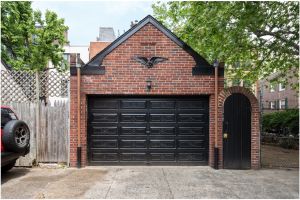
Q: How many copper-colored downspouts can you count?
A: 2